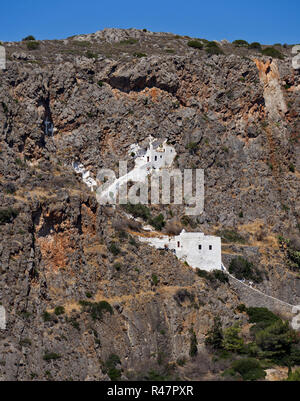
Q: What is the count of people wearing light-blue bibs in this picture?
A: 0